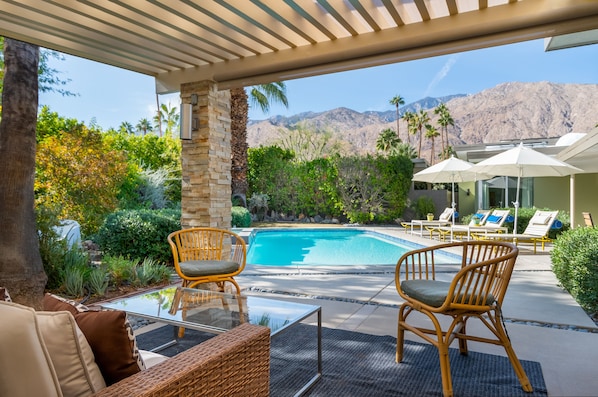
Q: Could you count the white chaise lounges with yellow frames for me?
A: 4